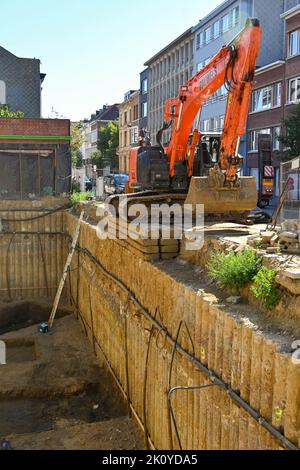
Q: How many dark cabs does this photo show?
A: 1